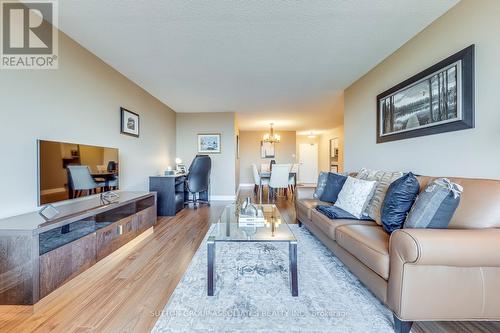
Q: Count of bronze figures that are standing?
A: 0